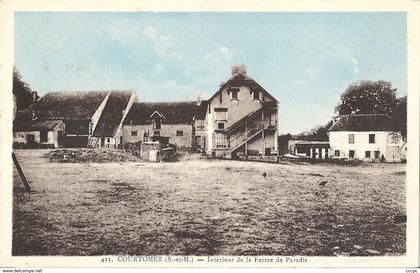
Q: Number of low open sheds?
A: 1